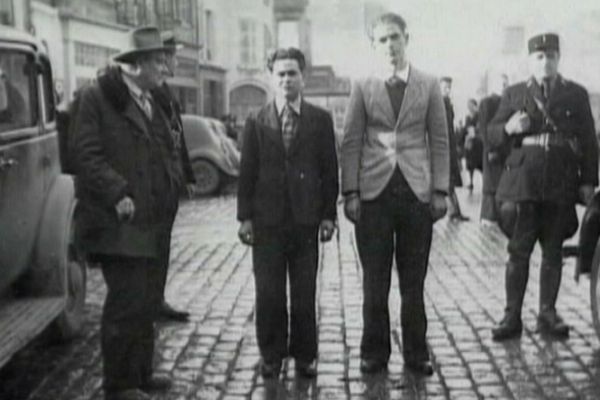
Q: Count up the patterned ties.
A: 1